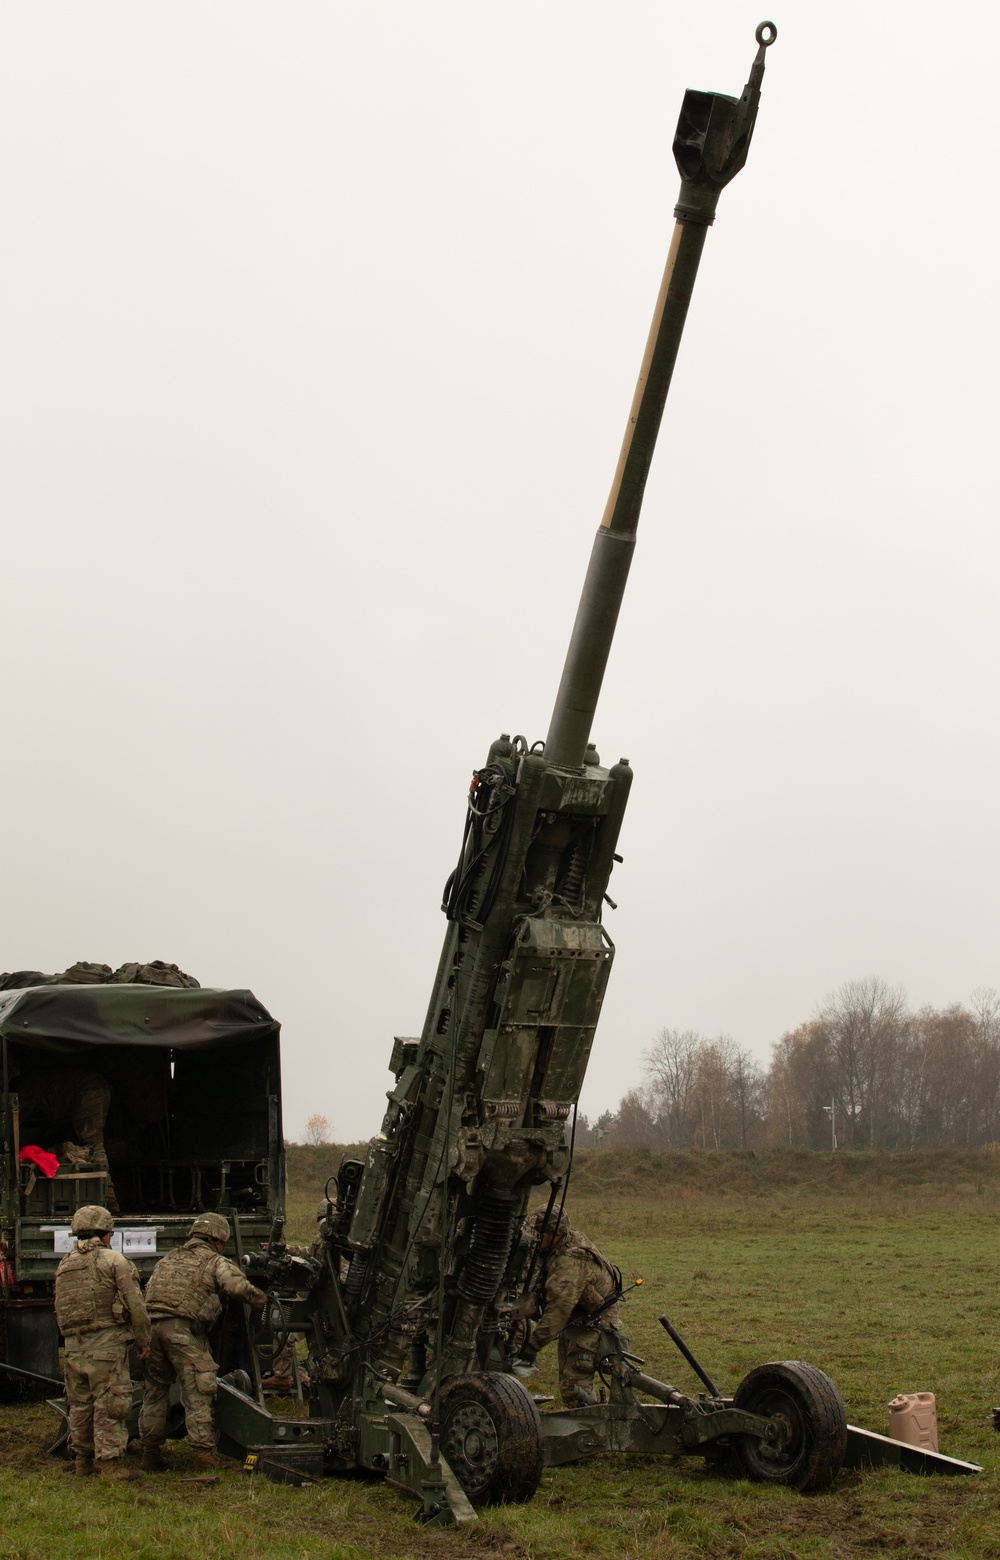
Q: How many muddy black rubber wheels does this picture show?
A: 2